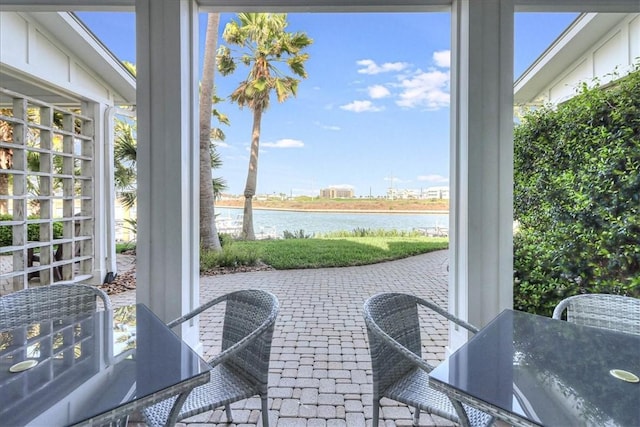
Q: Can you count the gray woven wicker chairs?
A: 4